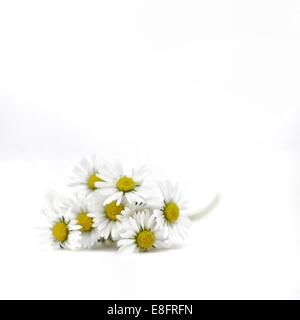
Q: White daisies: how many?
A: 7